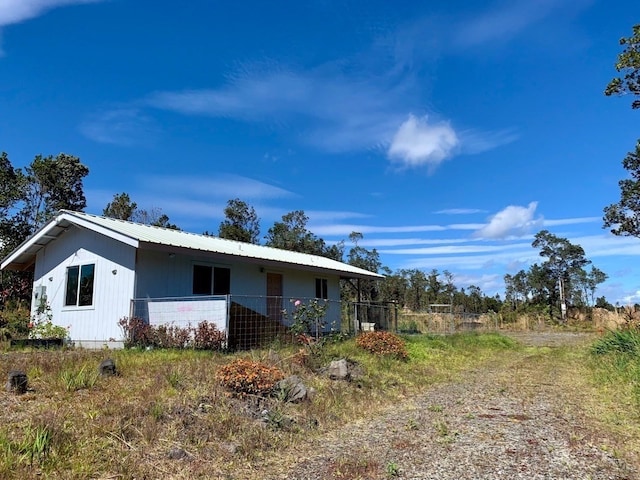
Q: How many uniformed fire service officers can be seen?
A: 0